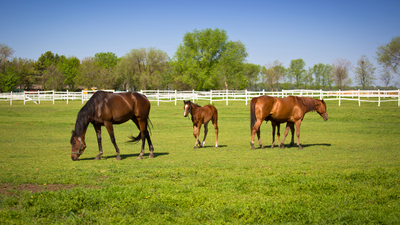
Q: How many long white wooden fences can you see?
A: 1